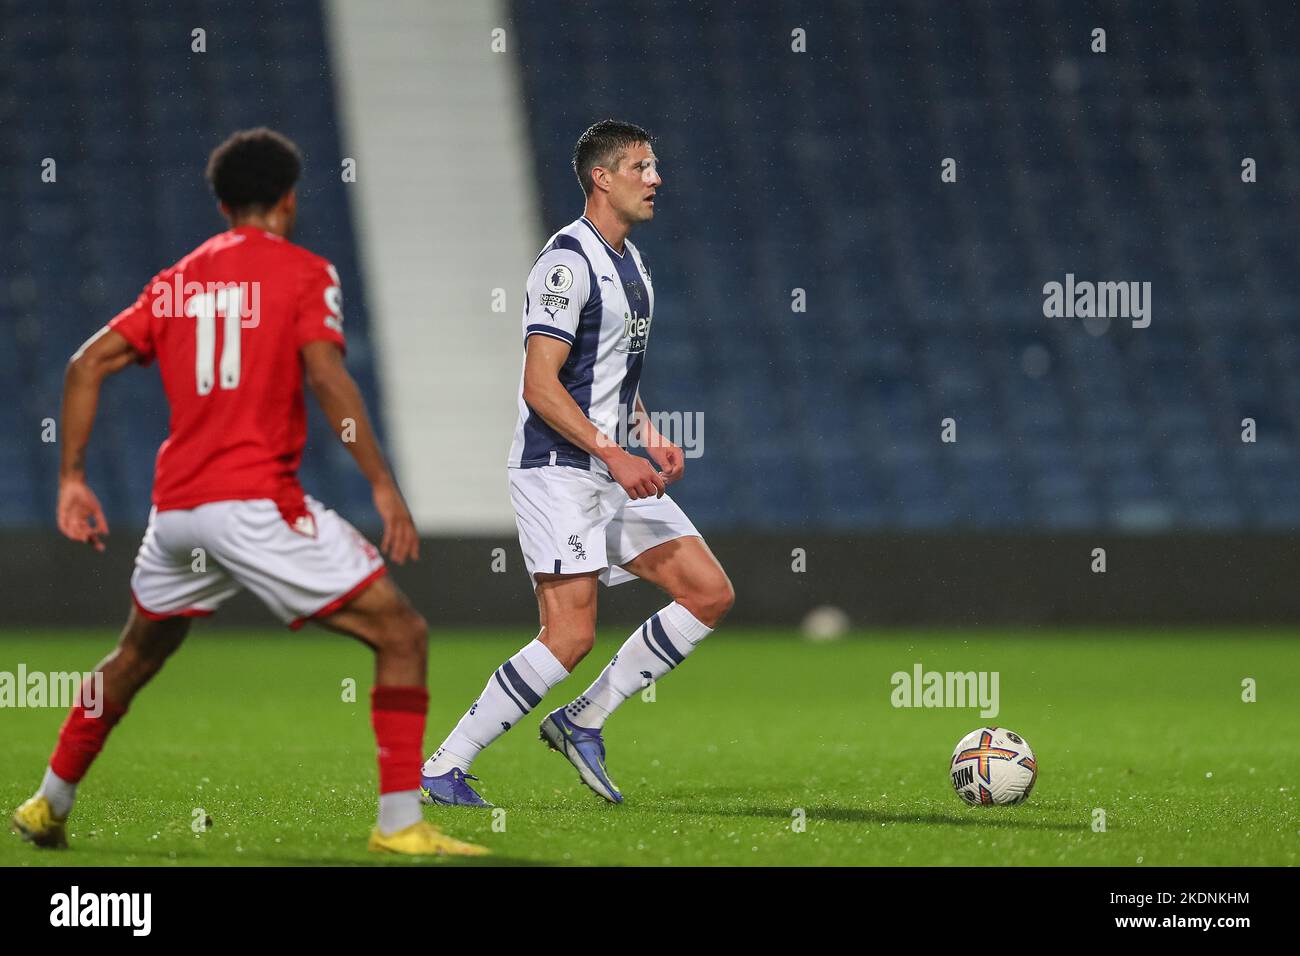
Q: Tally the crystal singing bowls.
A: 0